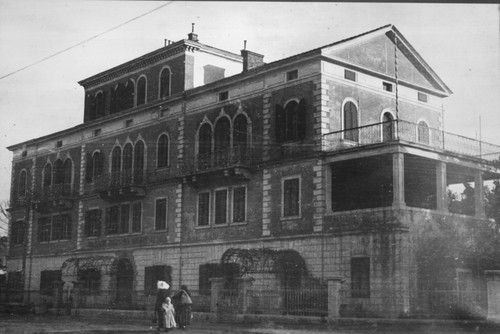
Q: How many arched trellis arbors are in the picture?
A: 2